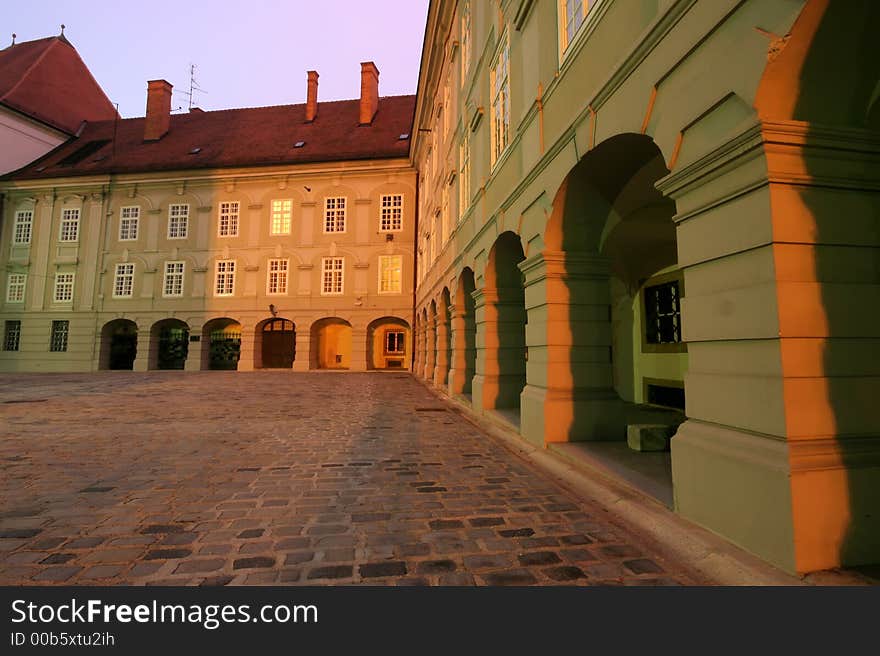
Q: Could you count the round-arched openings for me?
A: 14